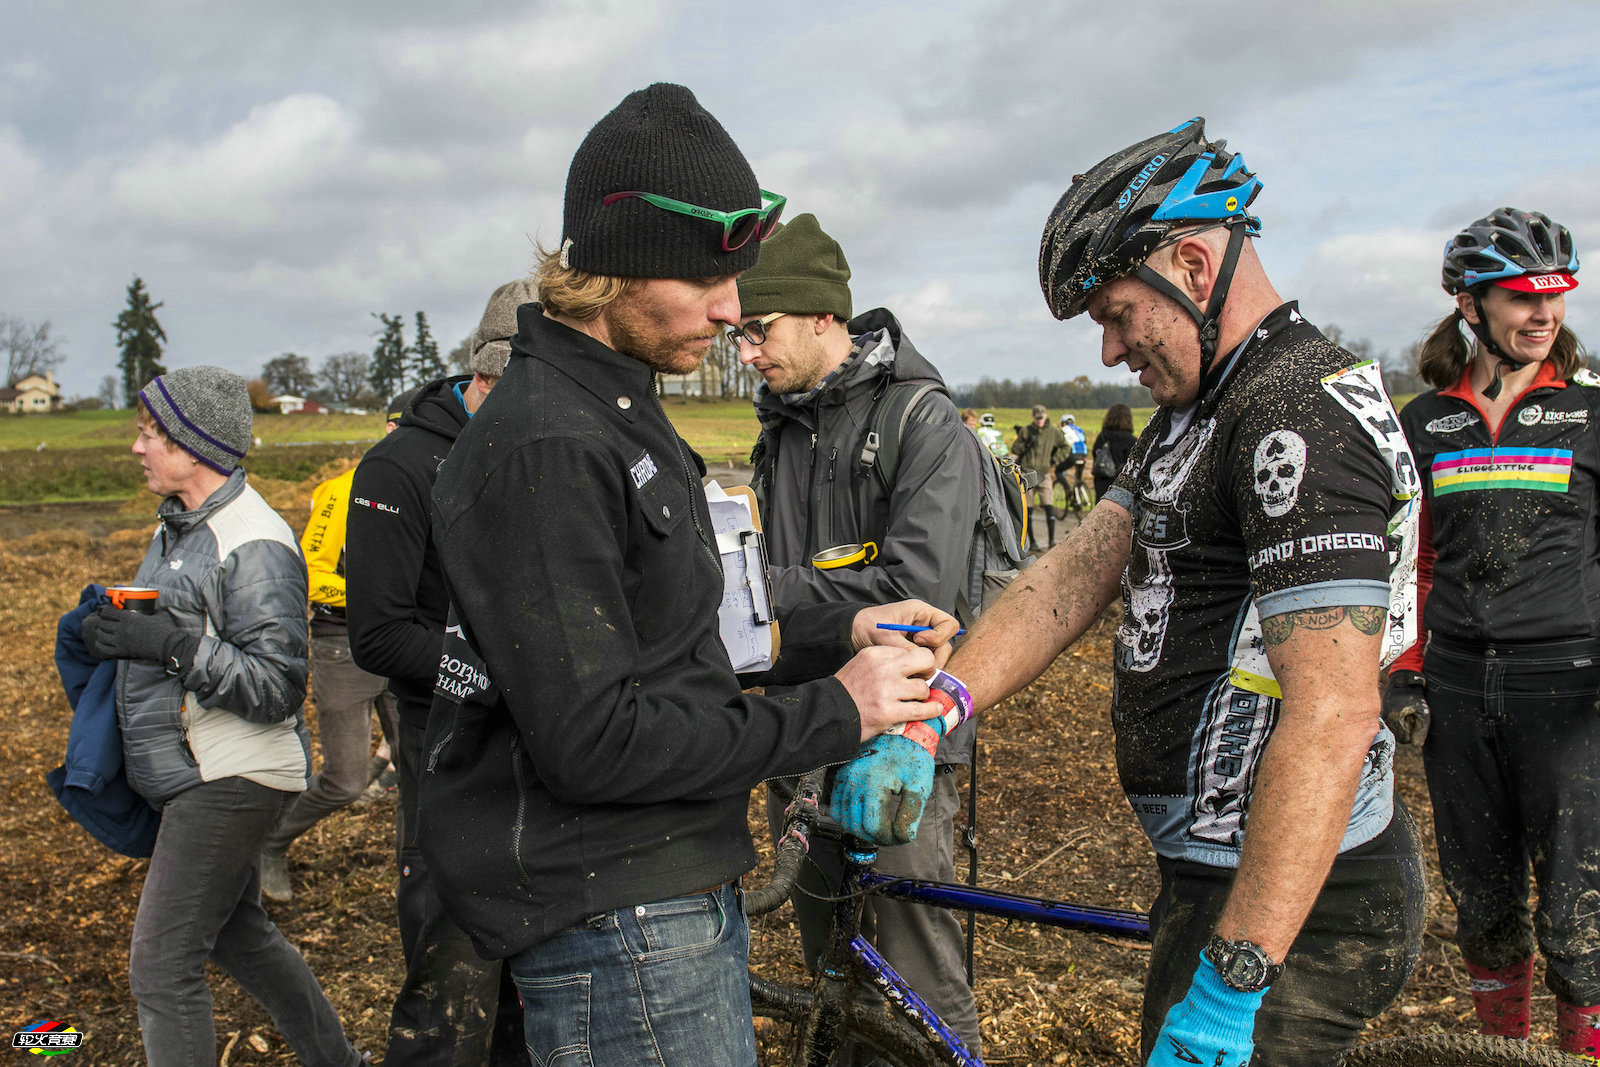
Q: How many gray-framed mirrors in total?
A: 0